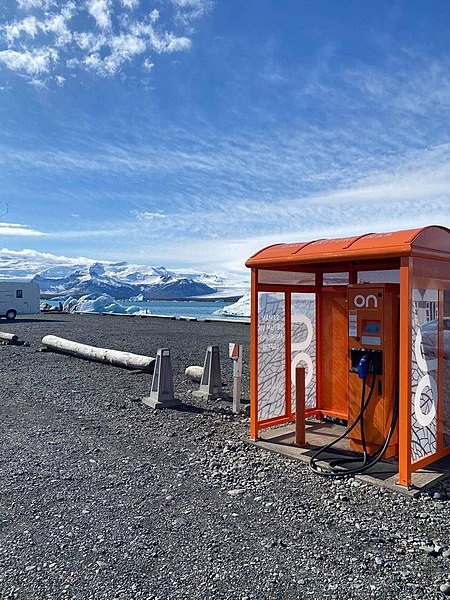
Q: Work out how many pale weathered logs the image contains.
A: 3